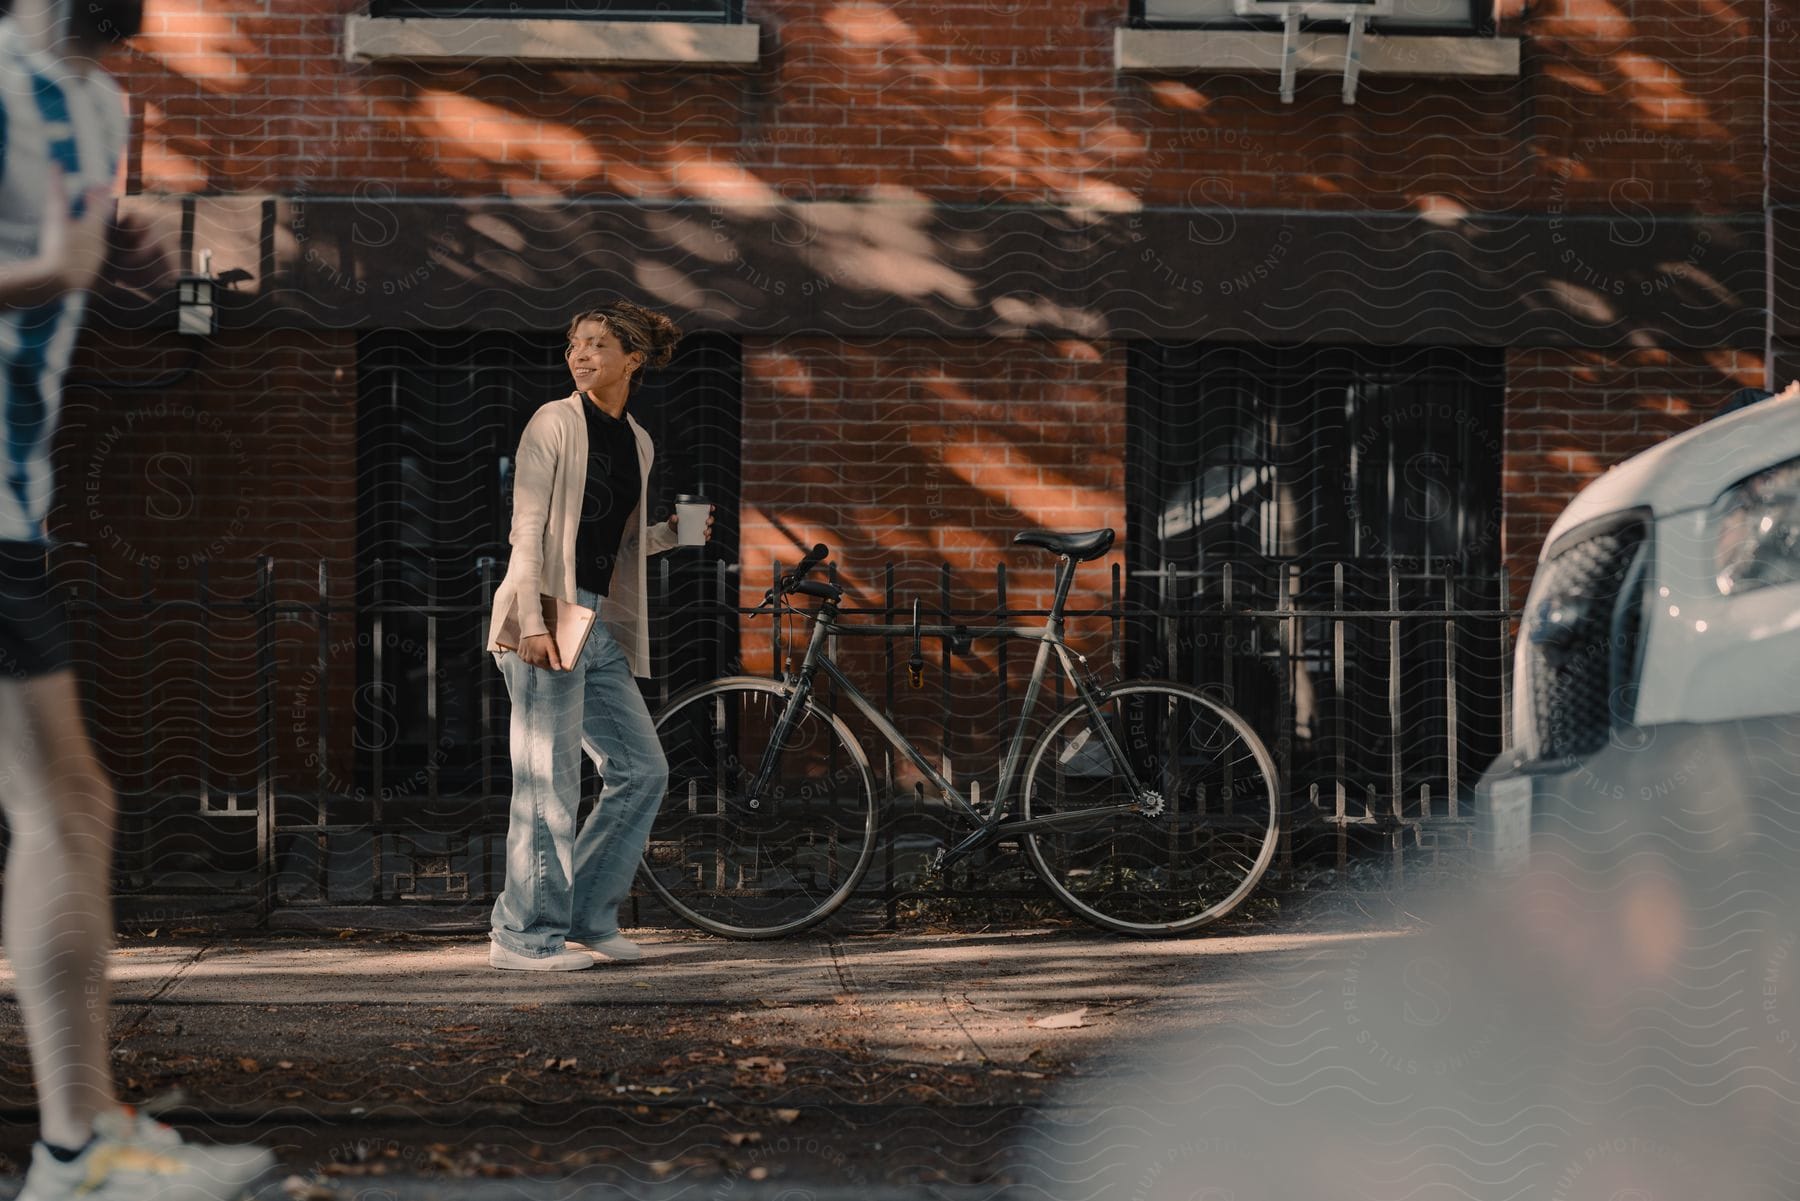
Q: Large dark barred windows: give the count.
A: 2